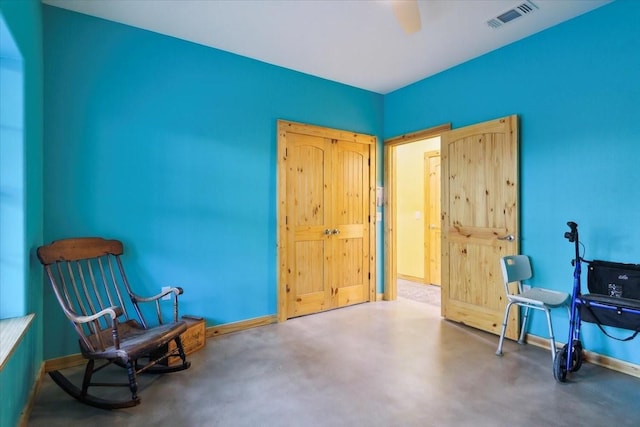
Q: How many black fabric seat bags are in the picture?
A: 1